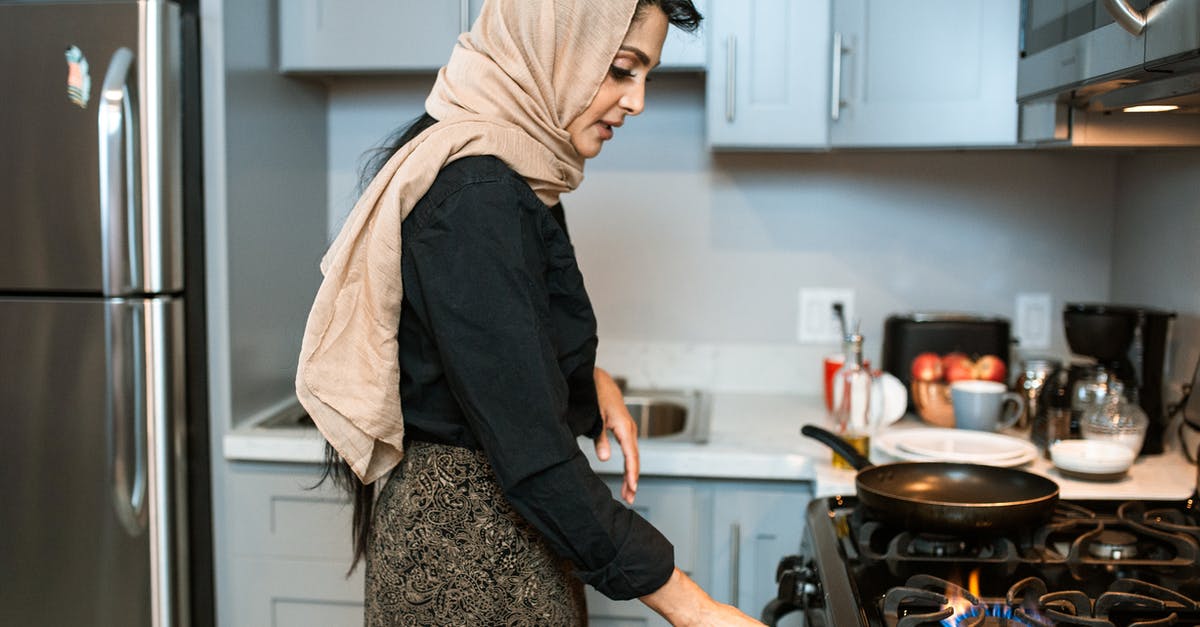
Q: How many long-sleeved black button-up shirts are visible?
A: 1